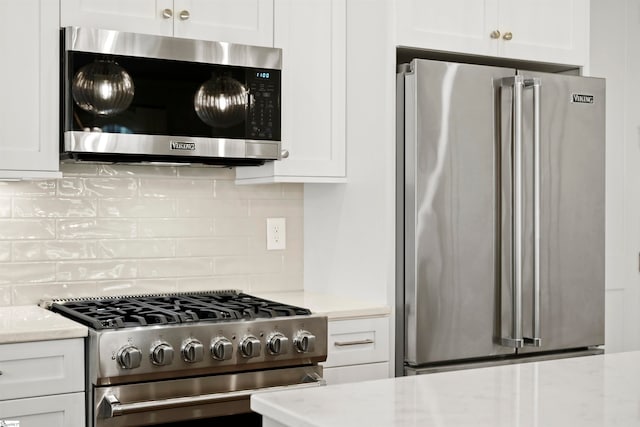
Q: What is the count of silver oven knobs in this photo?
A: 7